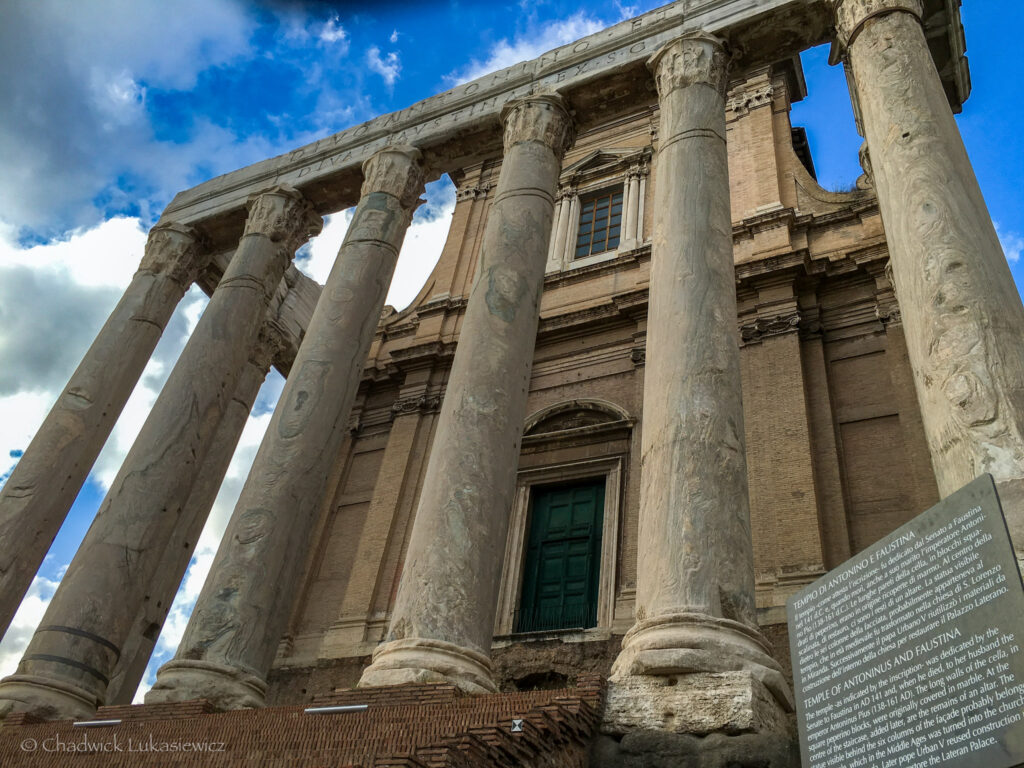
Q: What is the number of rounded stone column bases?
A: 4